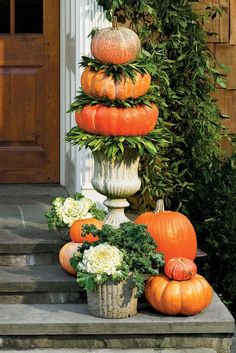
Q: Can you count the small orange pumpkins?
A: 2